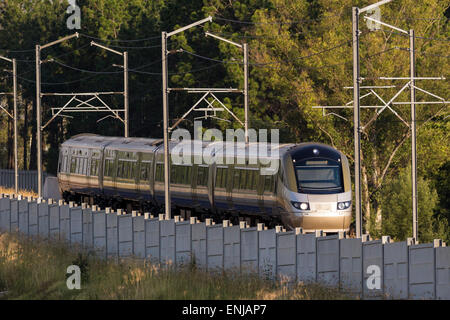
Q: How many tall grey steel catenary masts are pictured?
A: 7